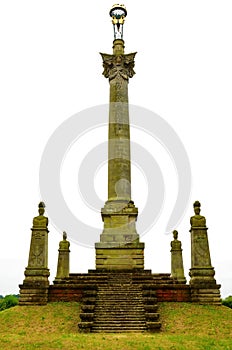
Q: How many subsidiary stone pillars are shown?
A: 4